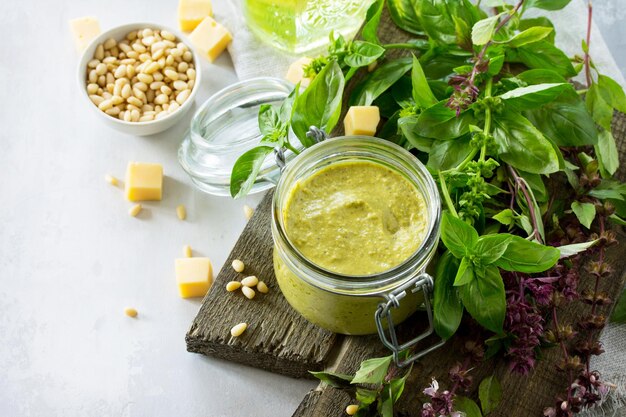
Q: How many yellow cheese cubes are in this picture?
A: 7